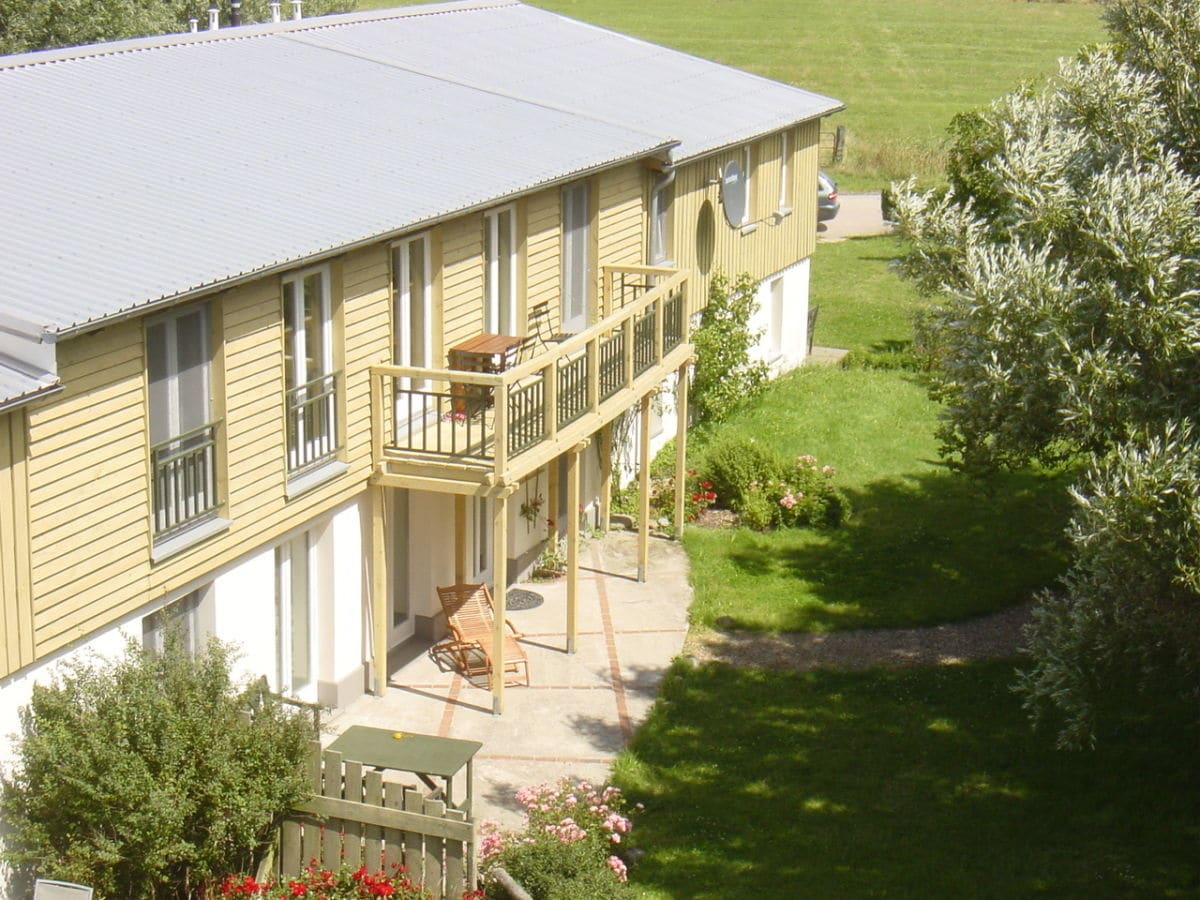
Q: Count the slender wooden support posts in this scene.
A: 8